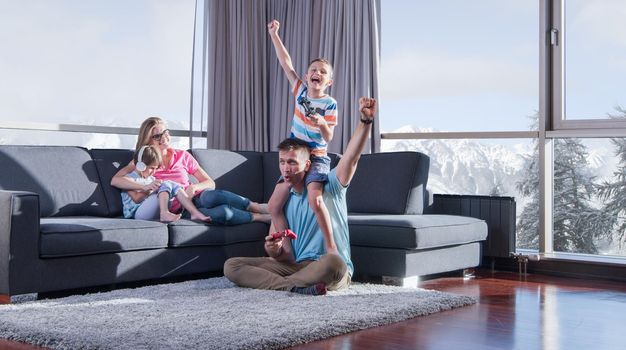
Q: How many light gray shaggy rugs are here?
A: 1